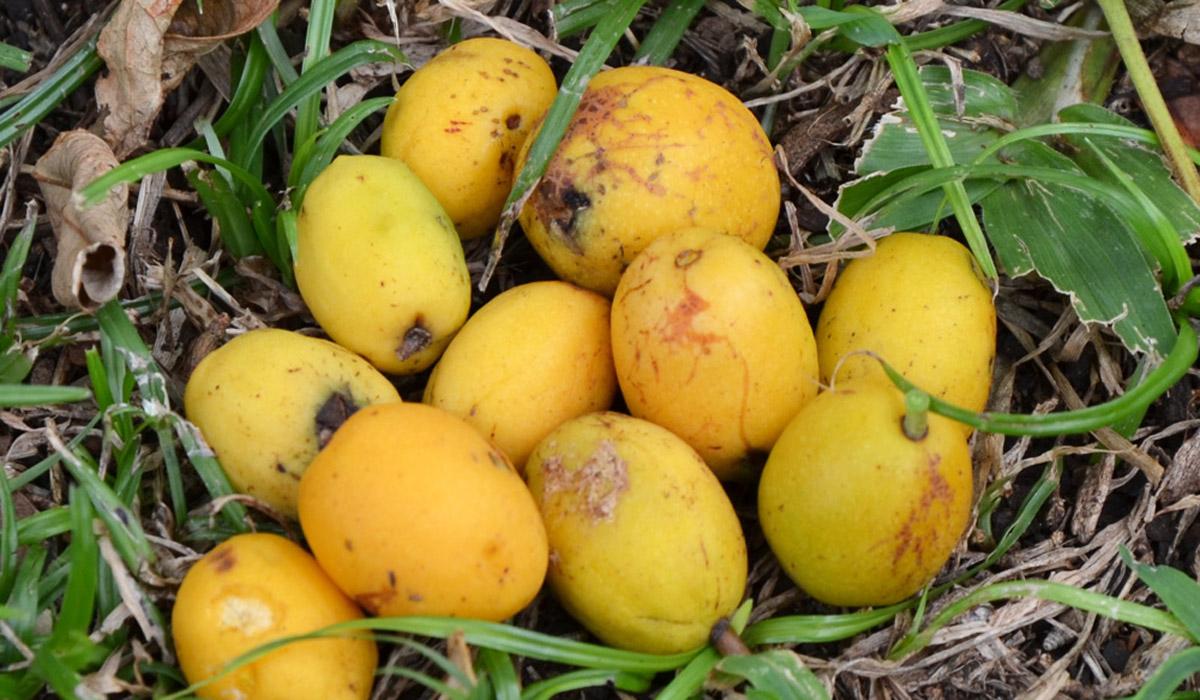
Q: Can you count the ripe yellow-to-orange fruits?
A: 11